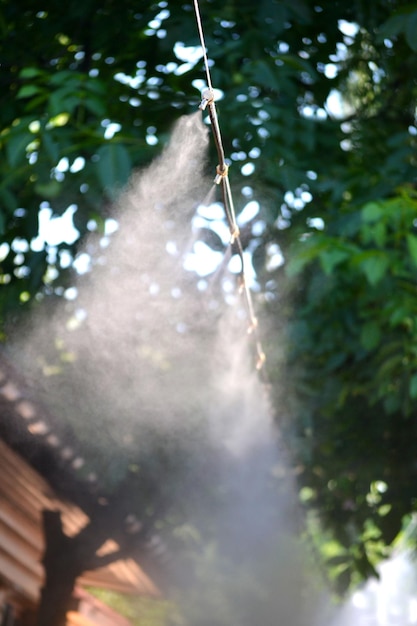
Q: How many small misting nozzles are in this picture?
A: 6